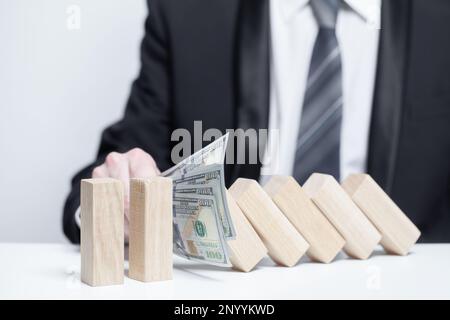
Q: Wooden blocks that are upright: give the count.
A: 2